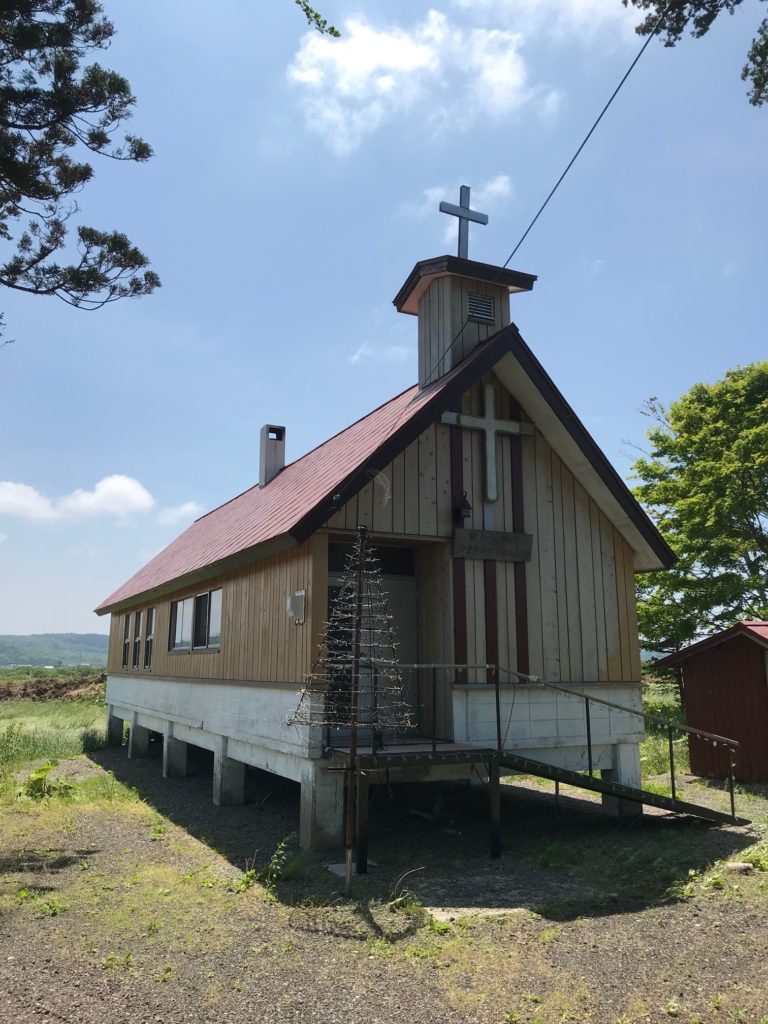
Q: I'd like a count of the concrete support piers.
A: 6